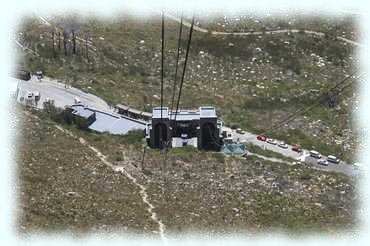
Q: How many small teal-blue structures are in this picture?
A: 1